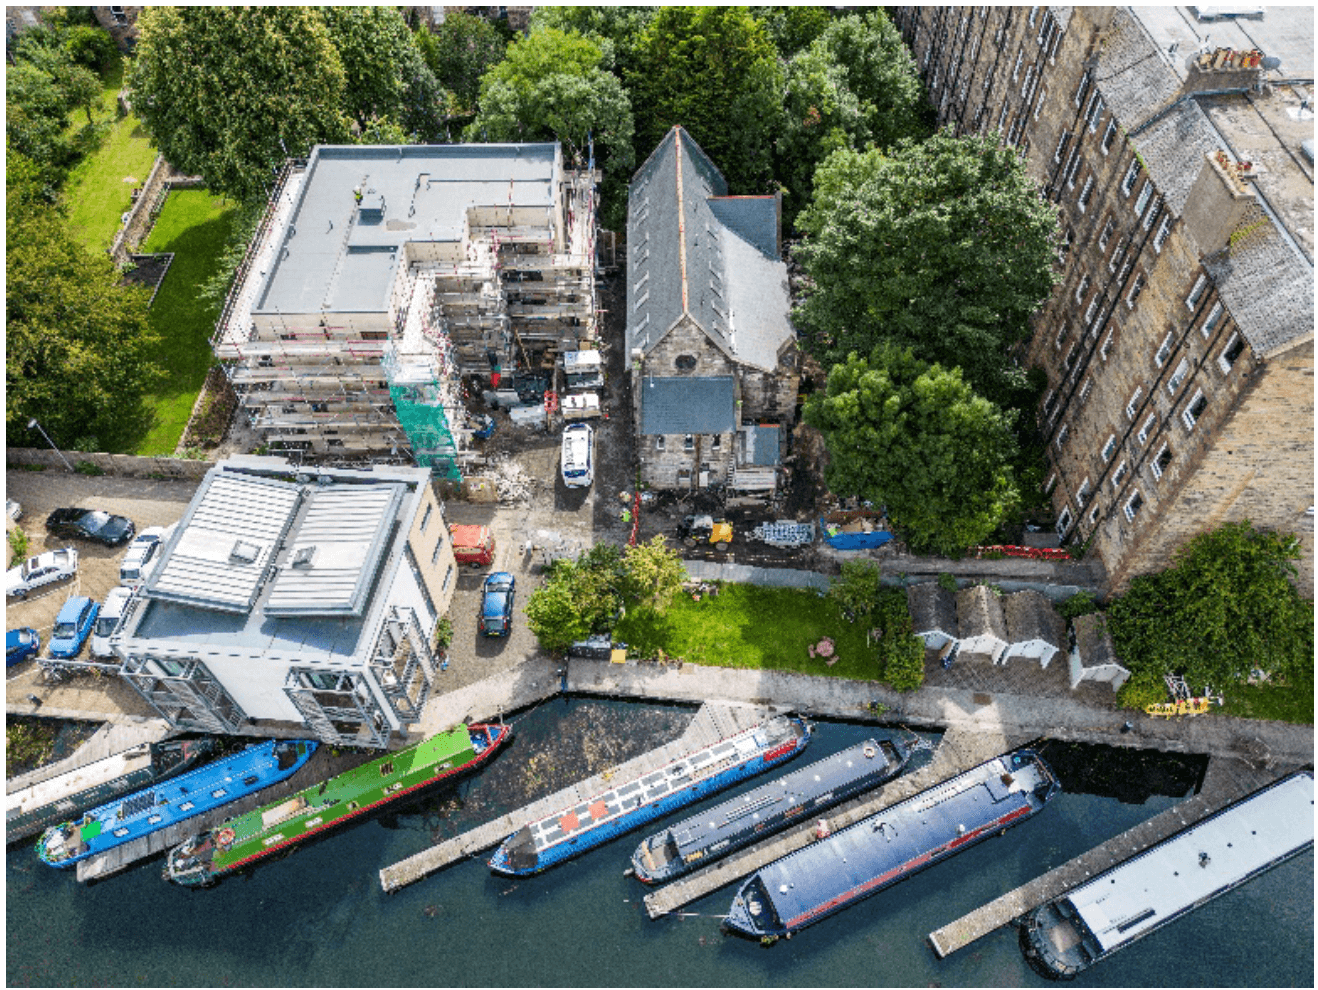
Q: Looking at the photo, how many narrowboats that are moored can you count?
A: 7